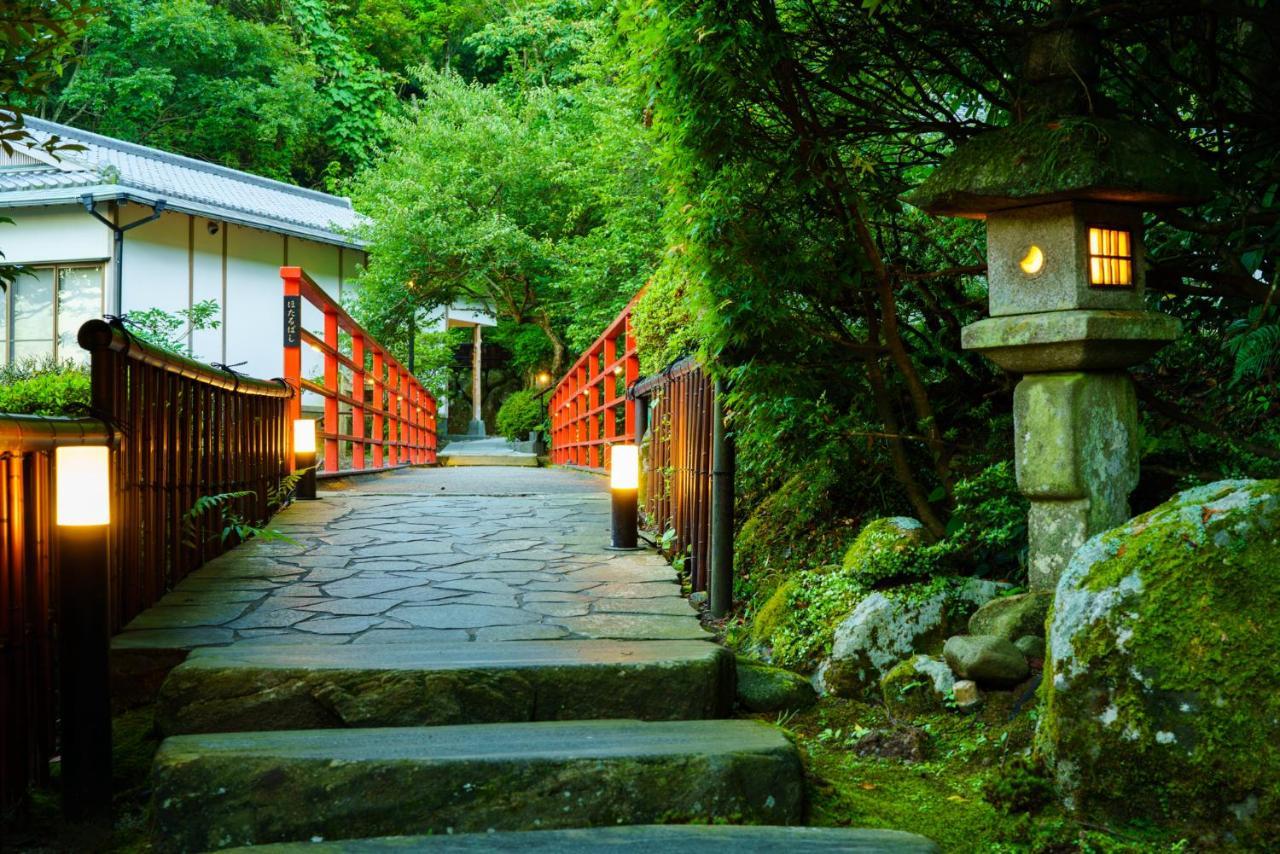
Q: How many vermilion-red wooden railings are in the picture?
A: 2